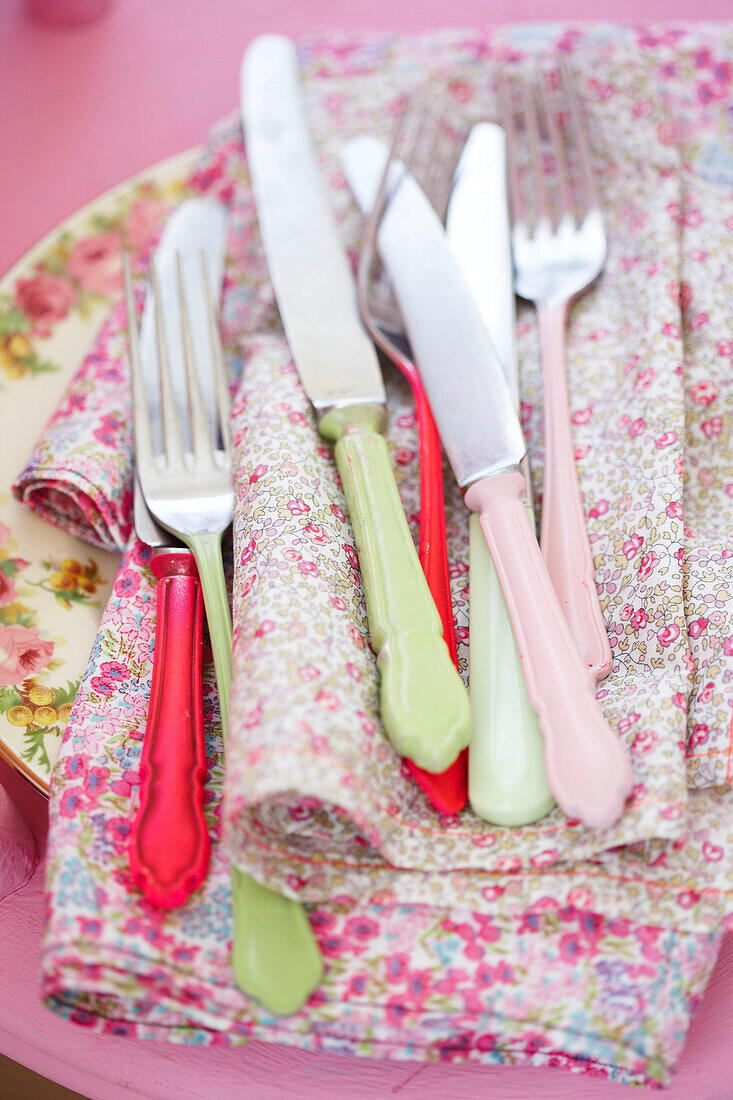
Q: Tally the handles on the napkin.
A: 7